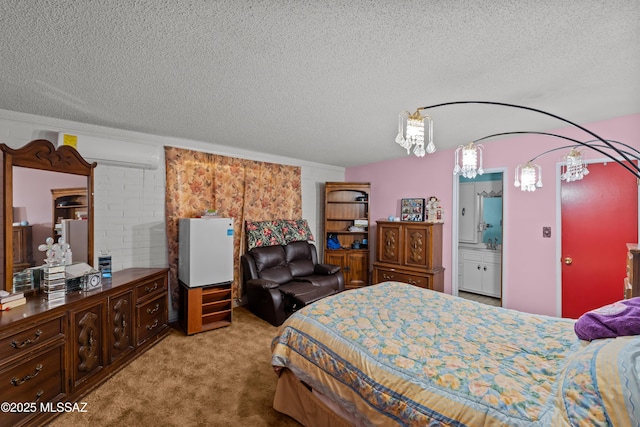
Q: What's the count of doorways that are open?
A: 1